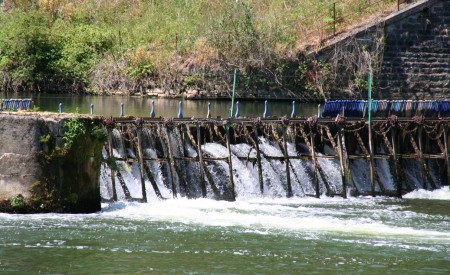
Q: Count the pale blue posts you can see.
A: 10